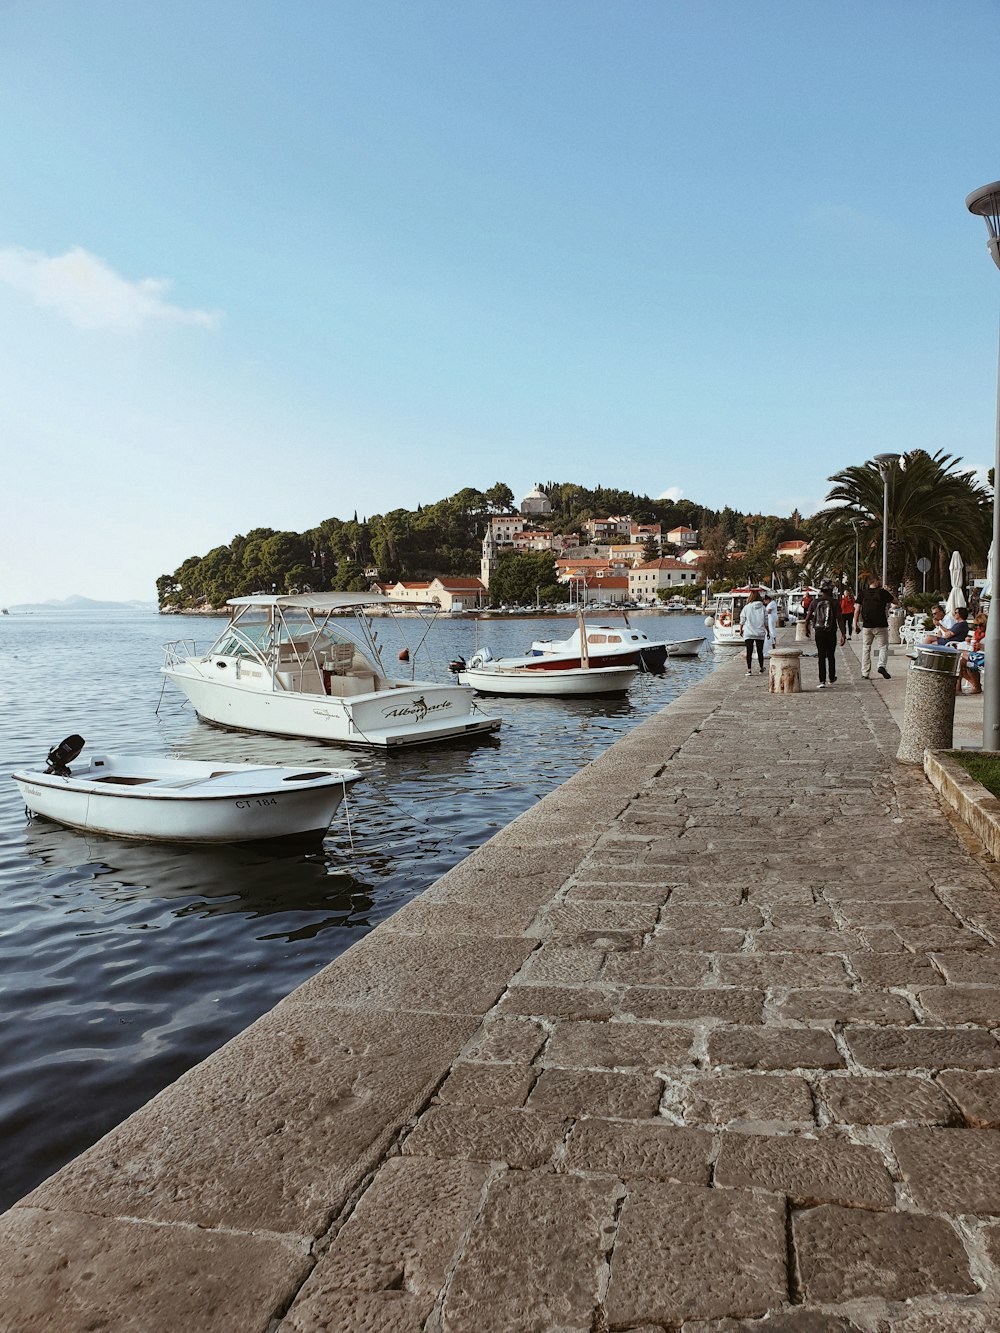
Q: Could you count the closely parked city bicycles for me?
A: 0